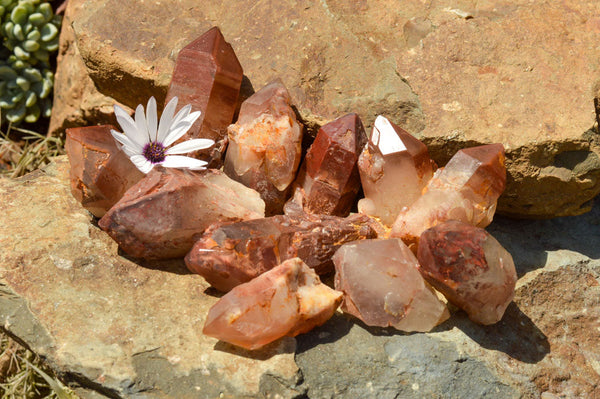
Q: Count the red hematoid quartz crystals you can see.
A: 11